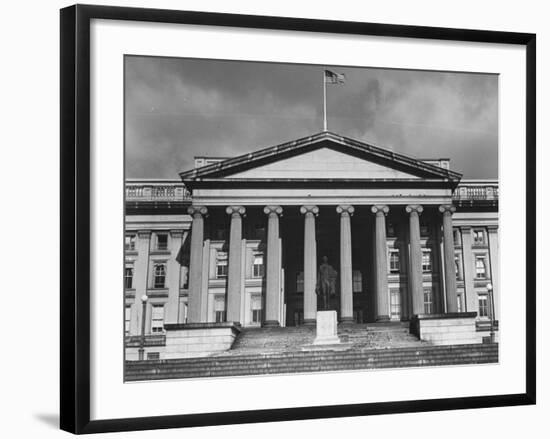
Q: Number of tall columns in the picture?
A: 8